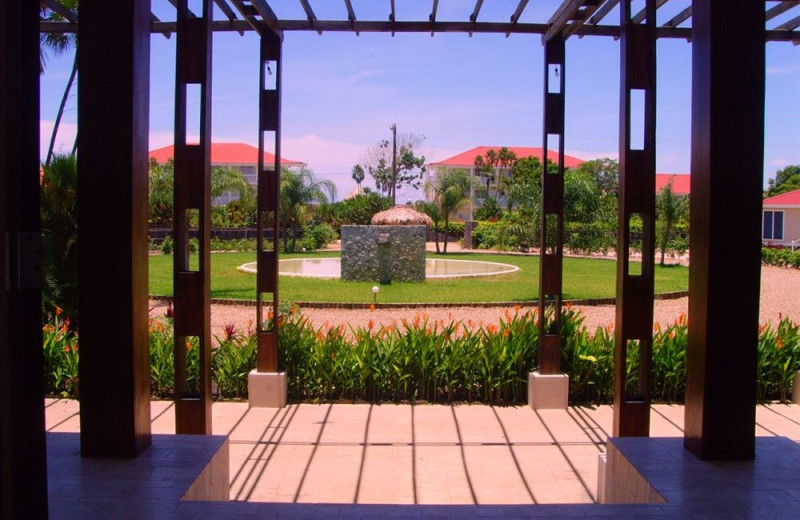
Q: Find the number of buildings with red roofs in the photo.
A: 4